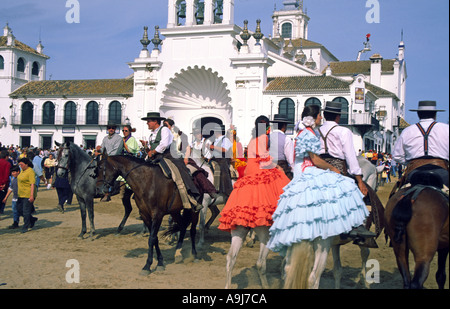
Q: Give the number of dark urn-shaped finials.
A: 4